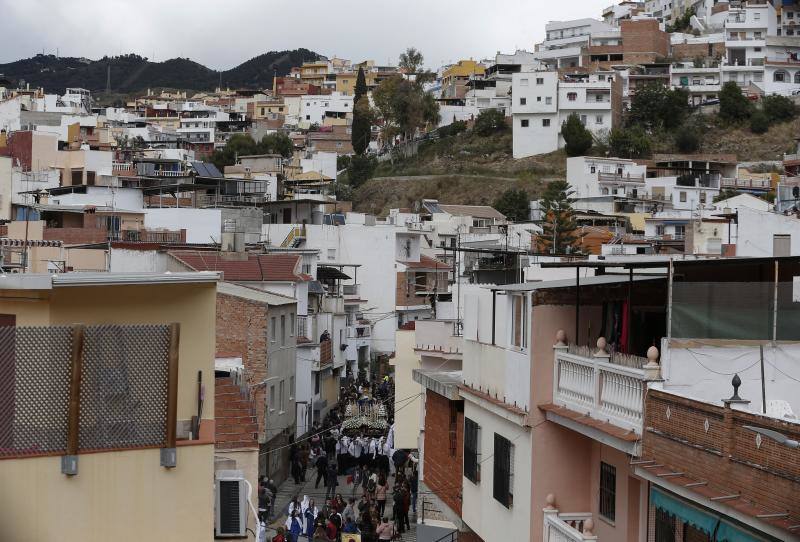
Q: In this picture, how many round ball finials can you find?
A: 5